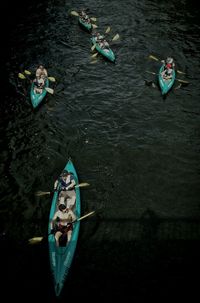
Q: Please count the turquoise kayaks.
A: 5